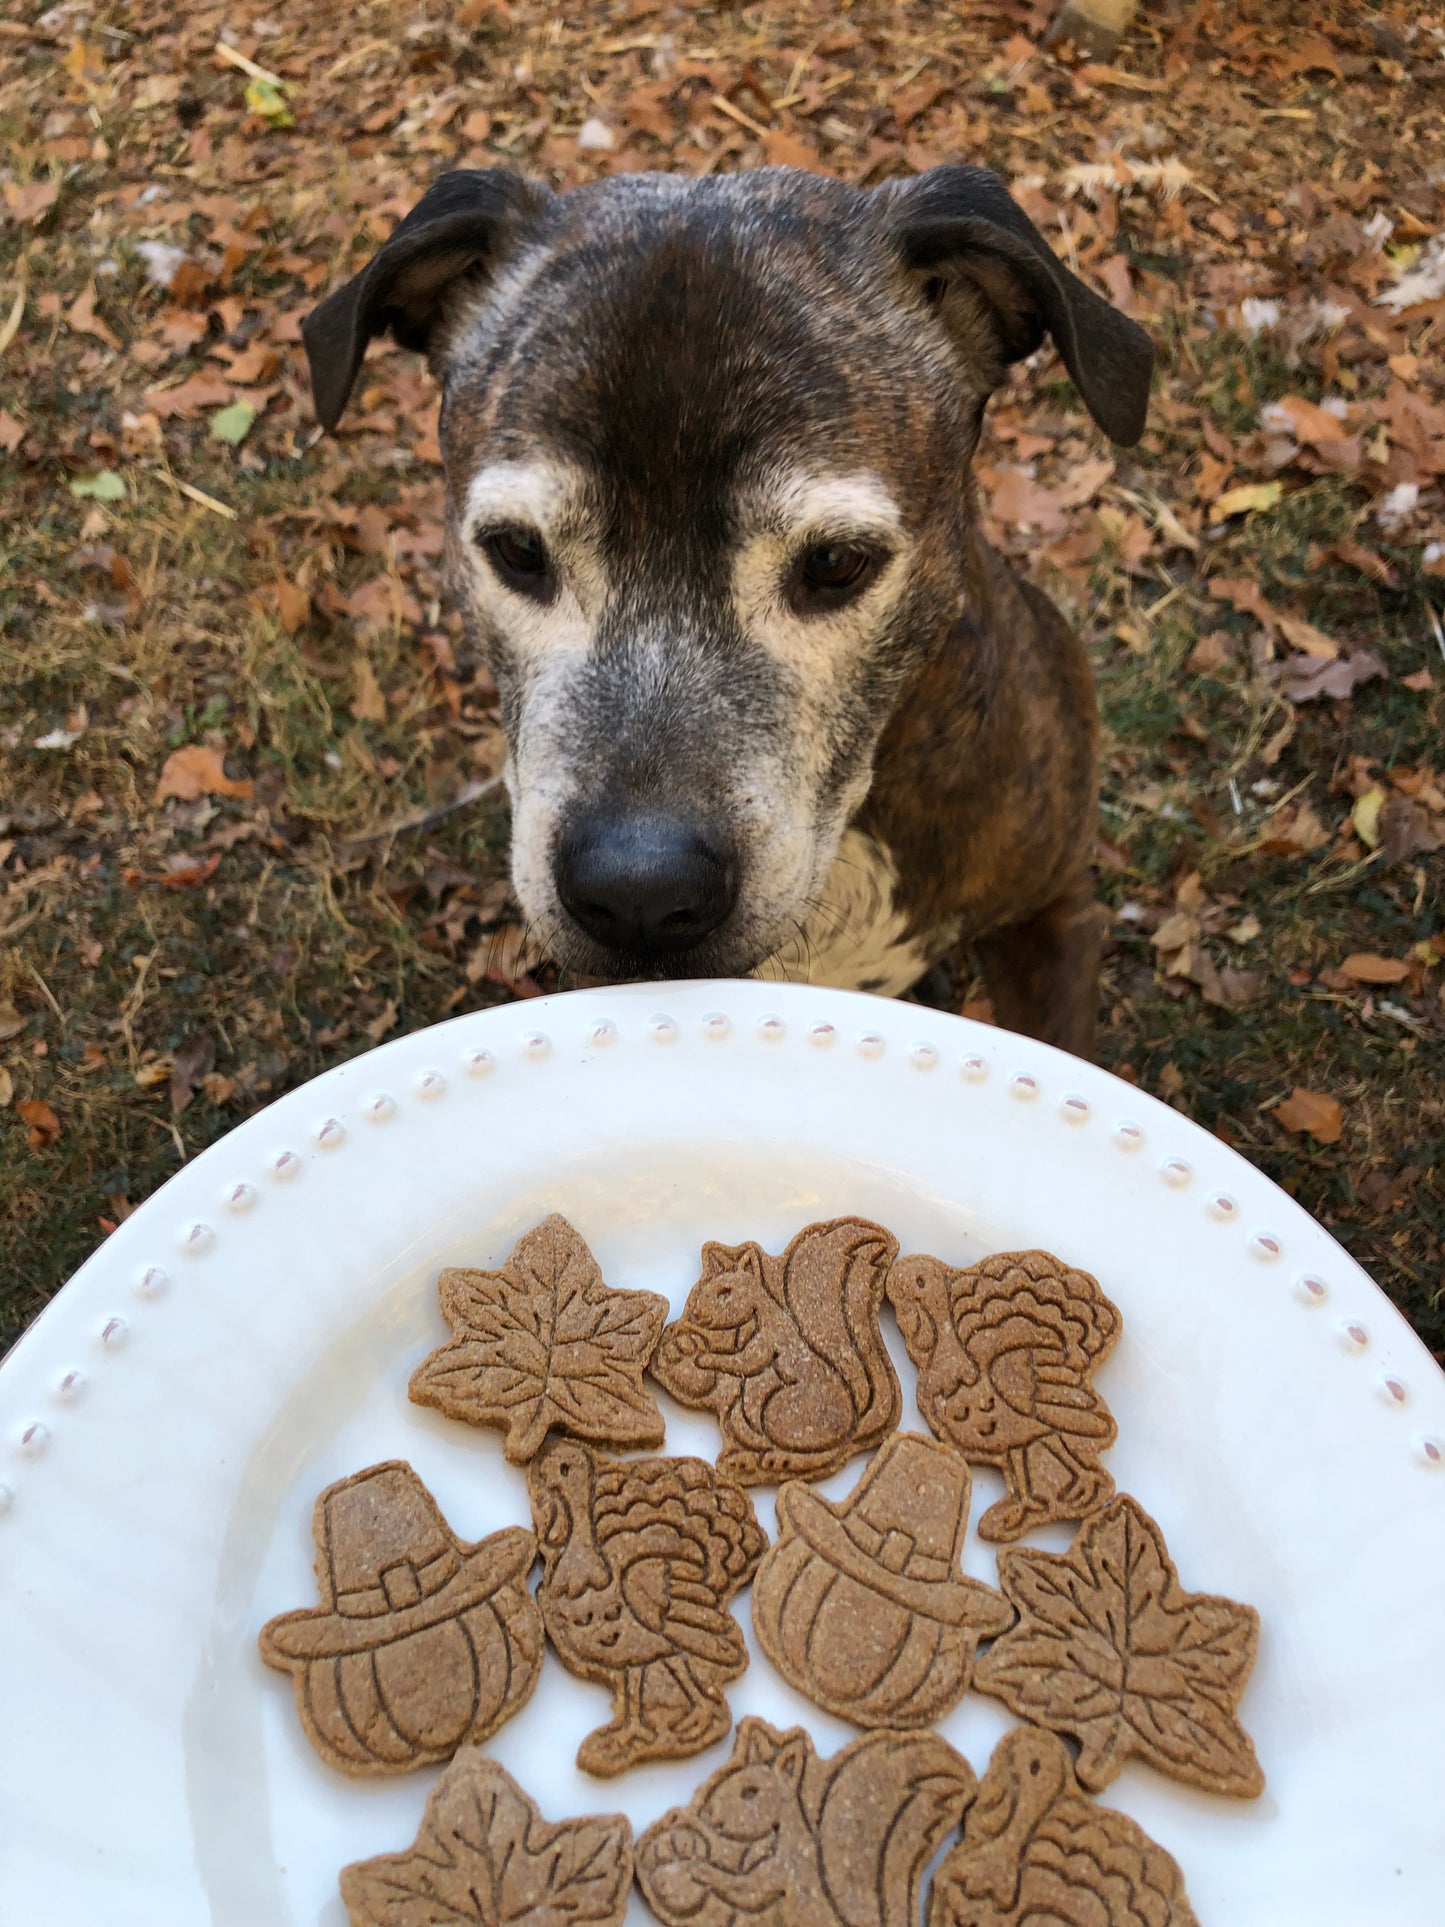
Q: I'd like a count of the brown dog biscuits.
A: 10